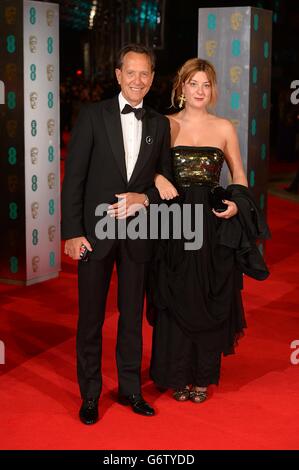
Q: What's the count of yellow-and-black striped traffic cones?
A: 0